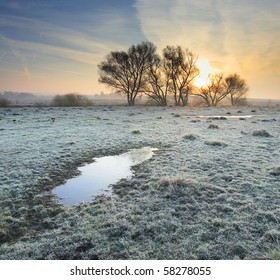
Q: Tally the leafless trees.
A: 5